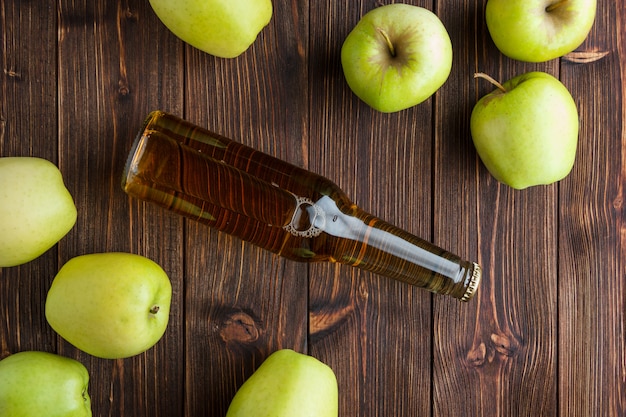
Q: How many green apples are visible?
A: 8